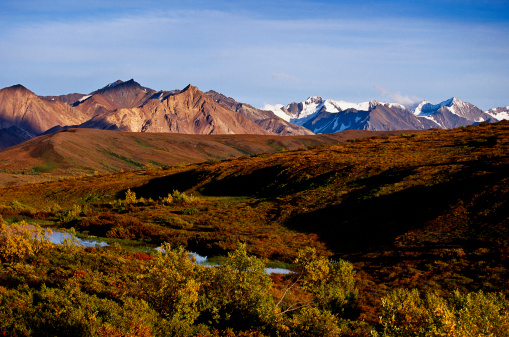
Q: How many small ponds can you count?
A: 3